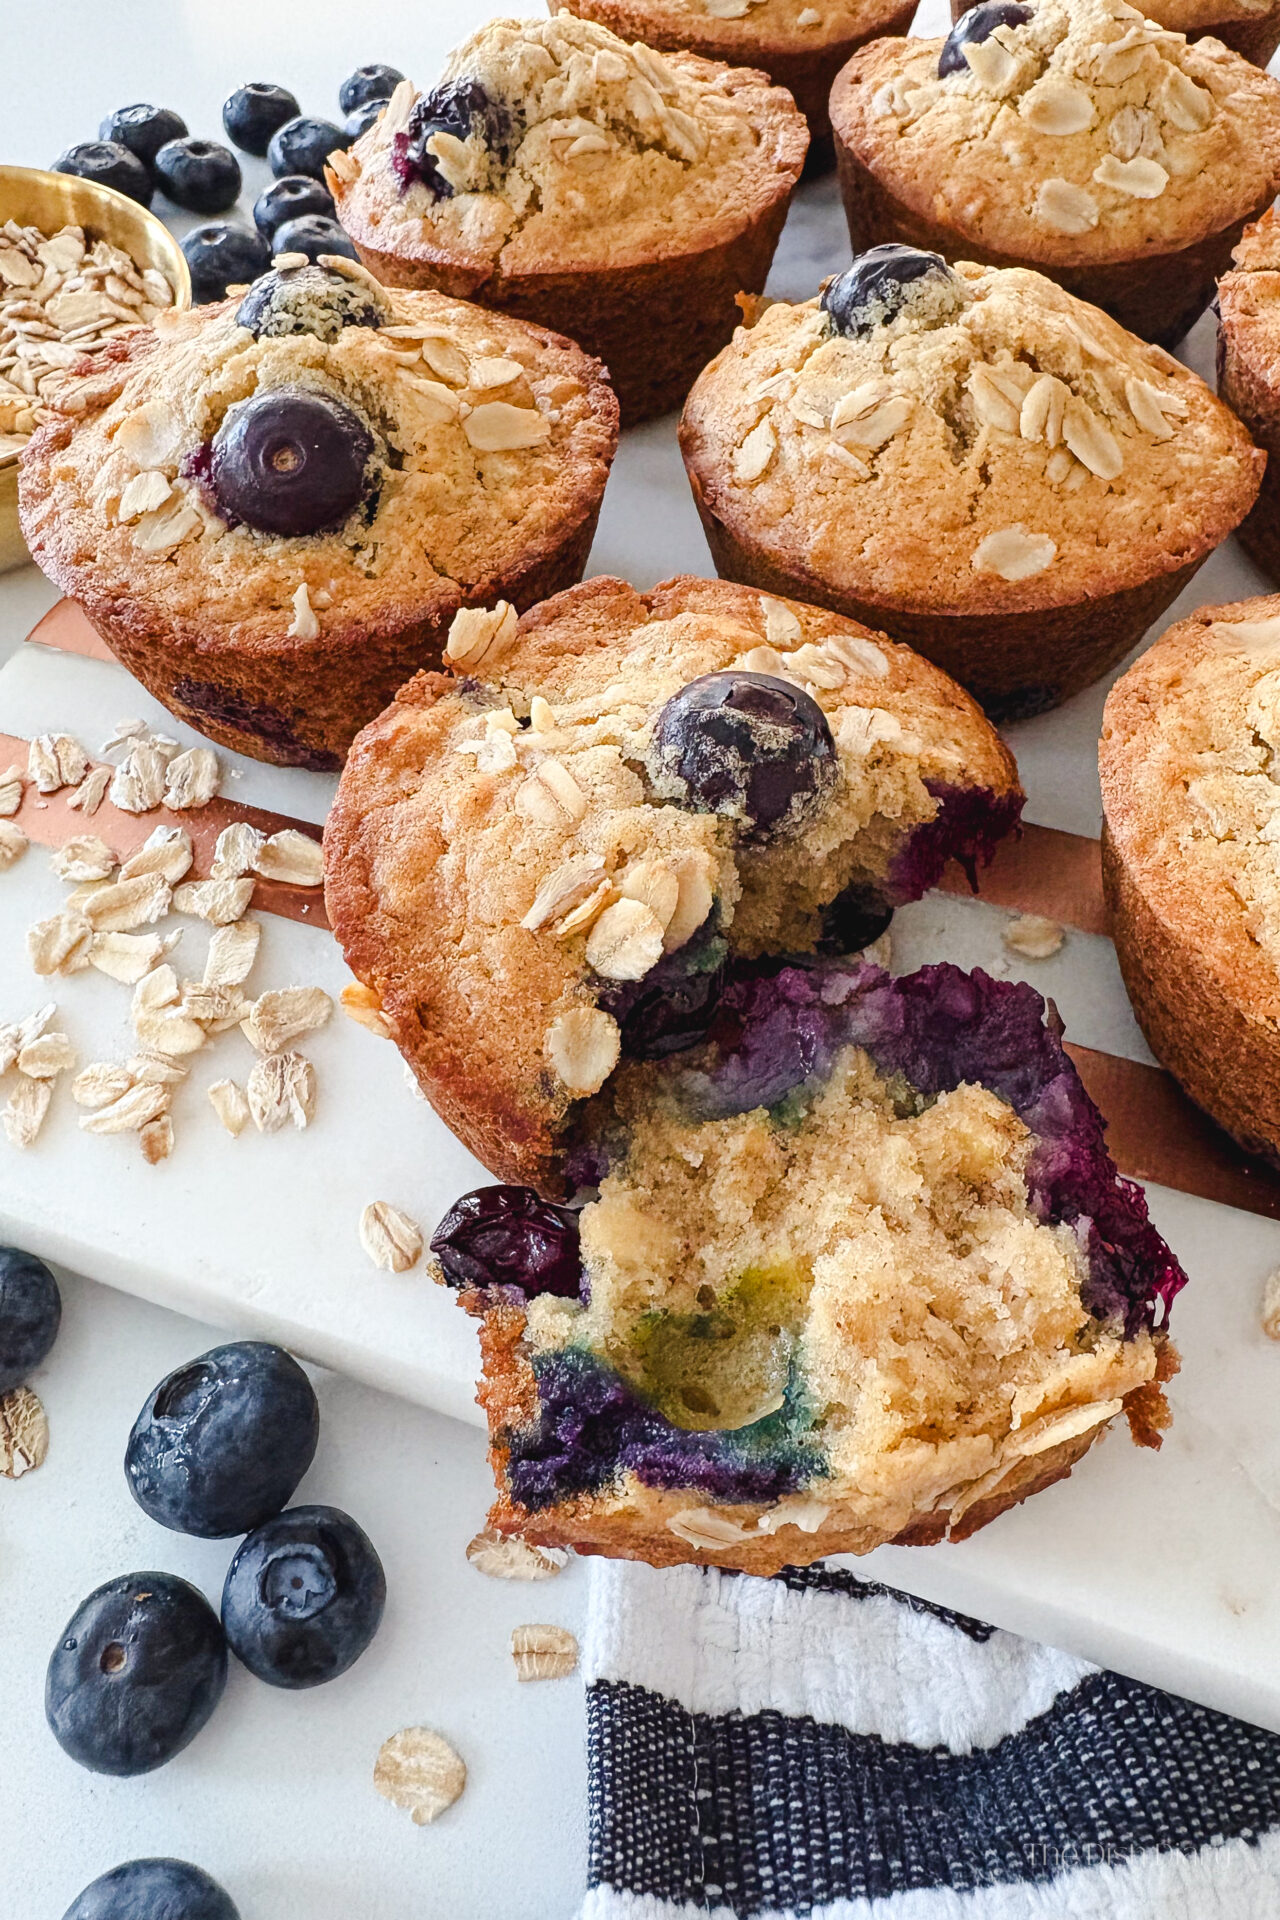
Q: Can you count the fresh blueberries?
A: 15